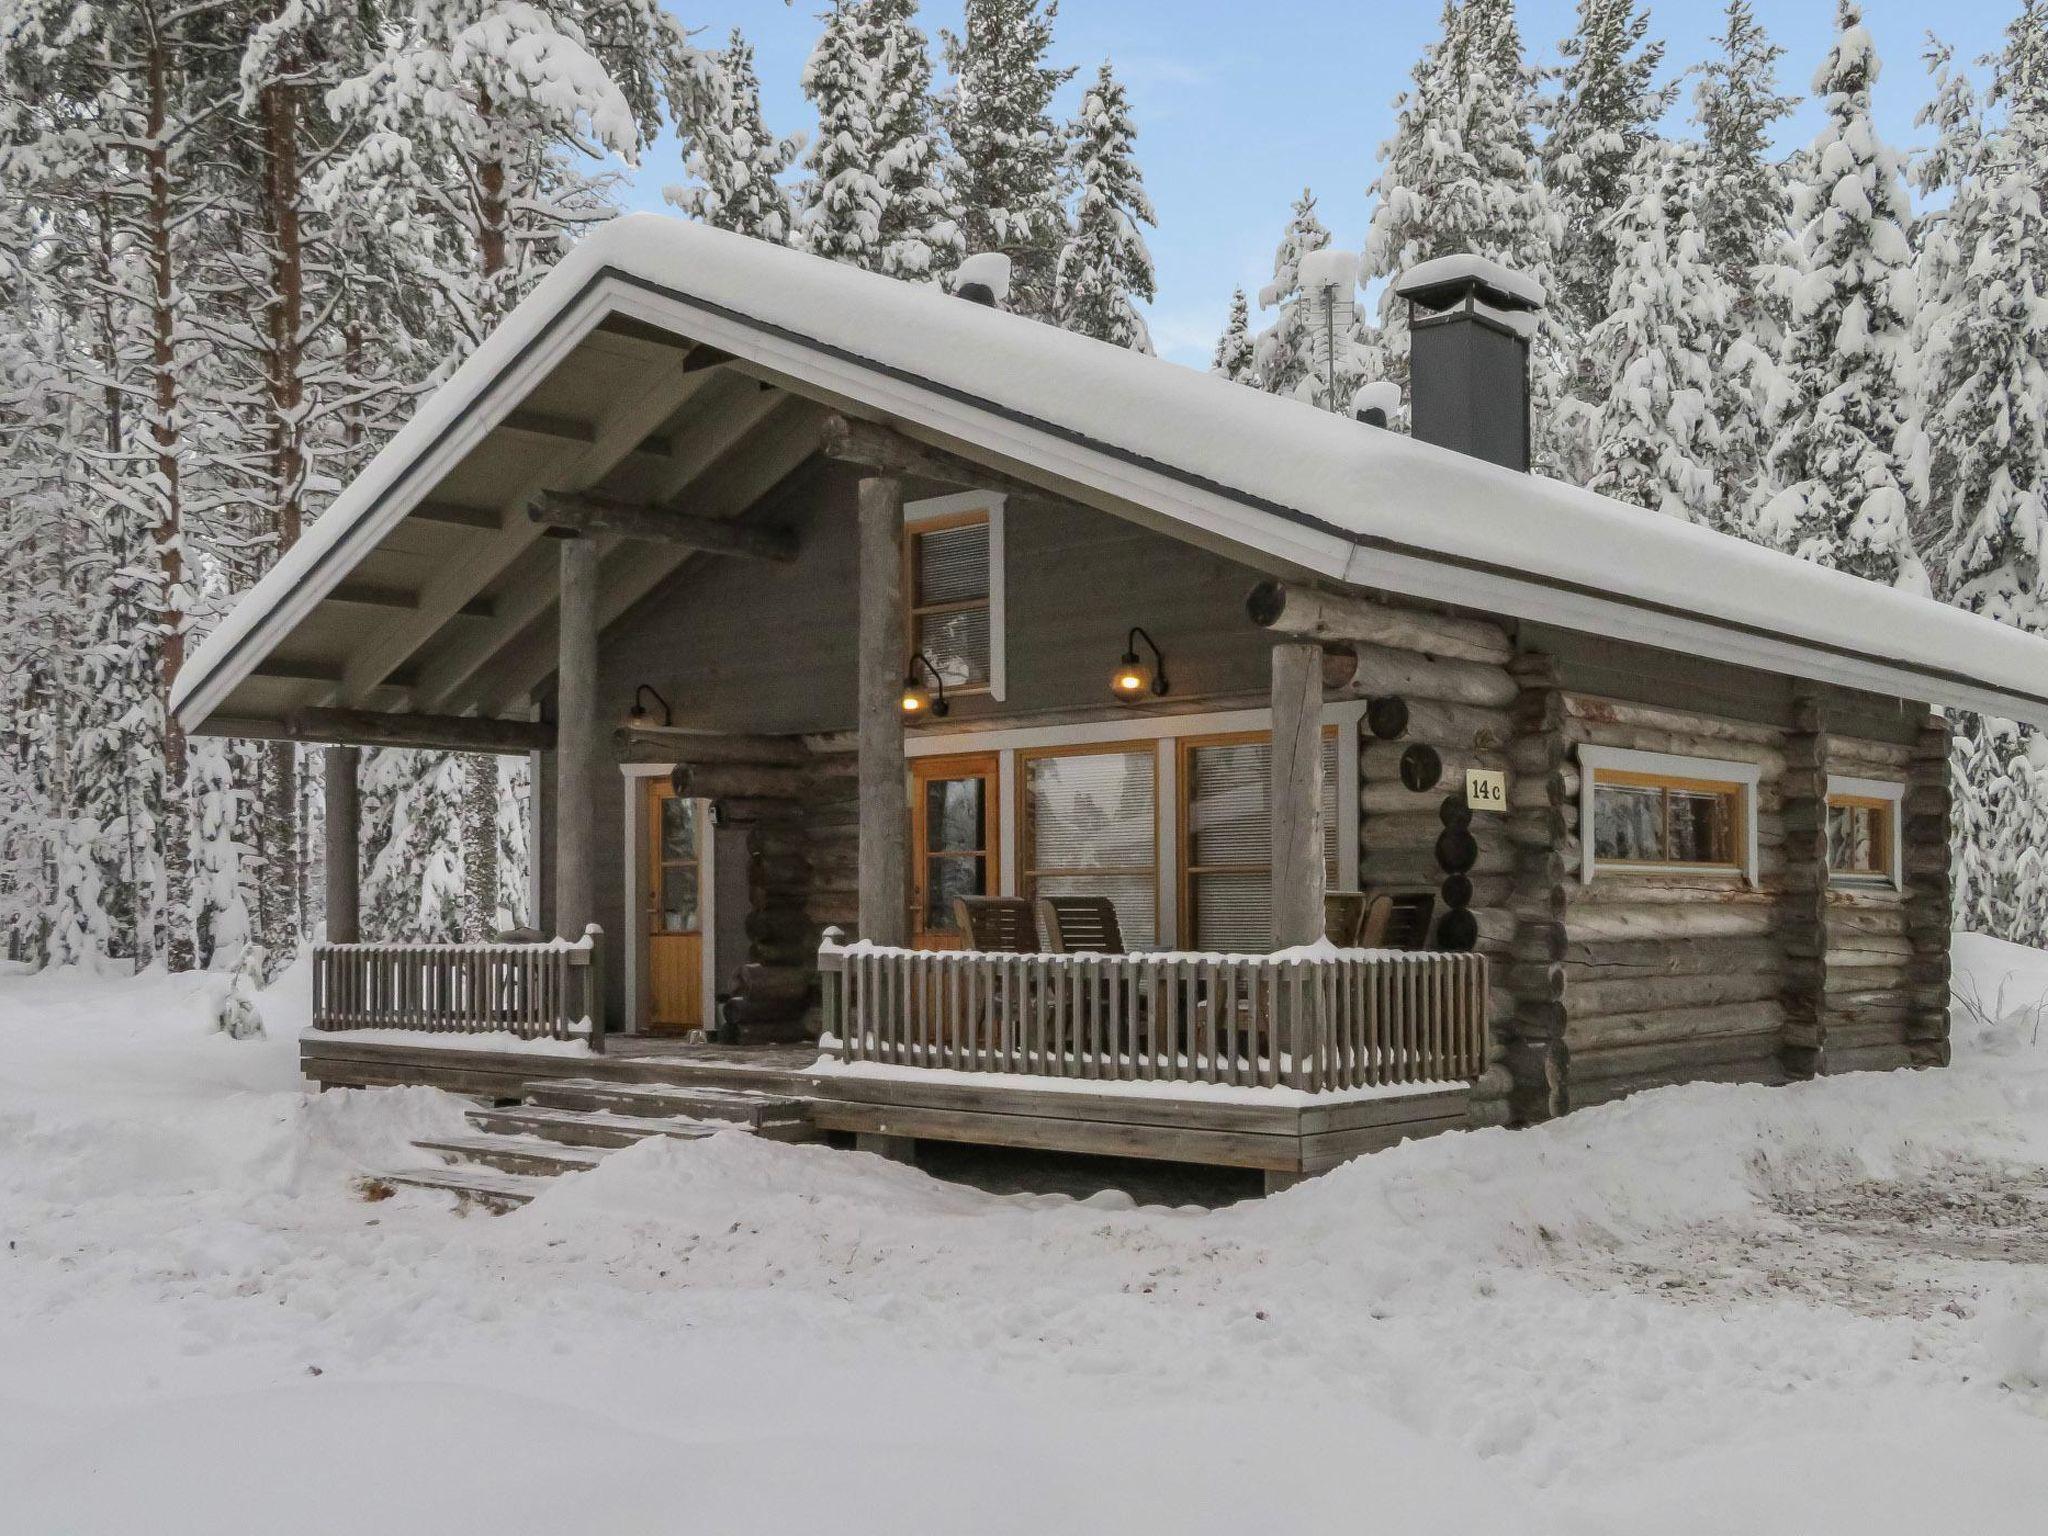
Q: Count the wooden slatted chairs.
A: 4